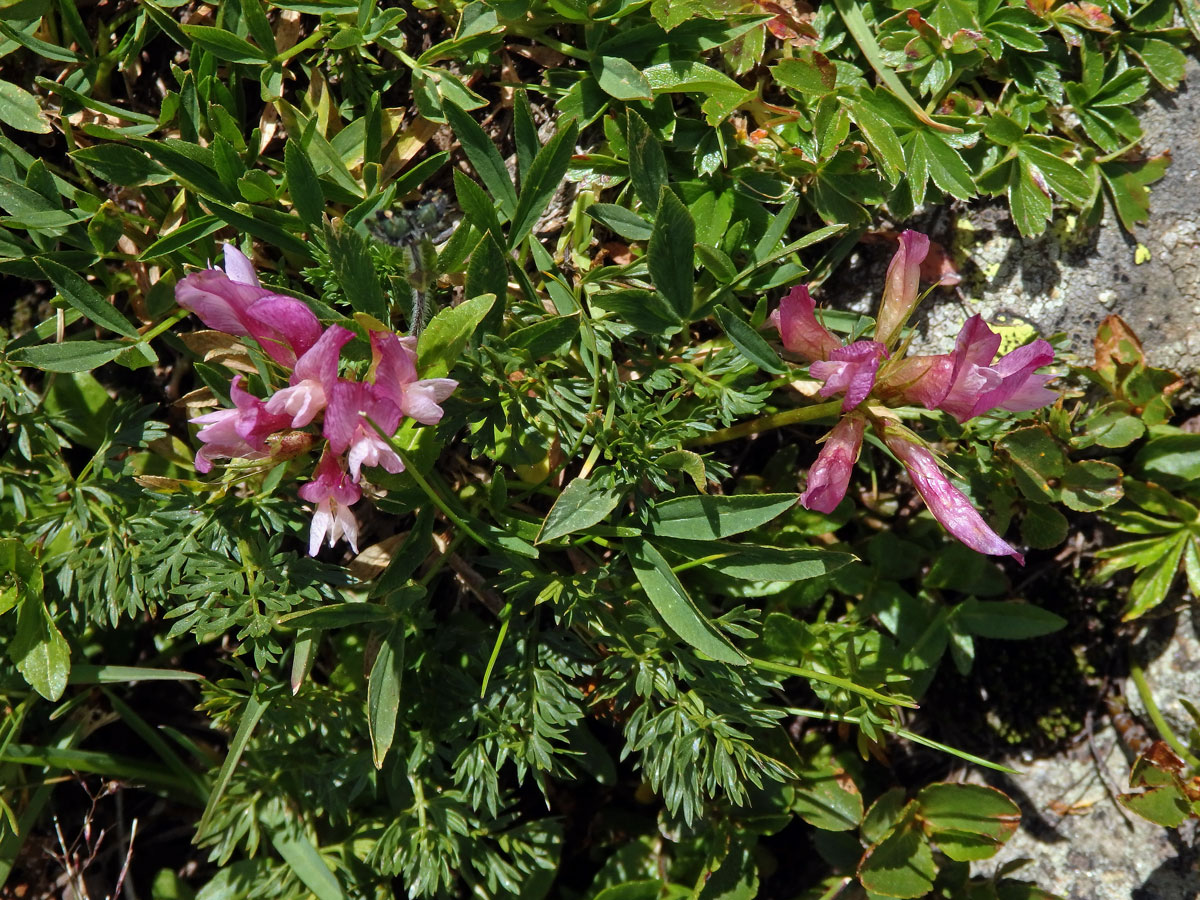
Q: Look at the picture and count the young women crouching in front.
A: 0